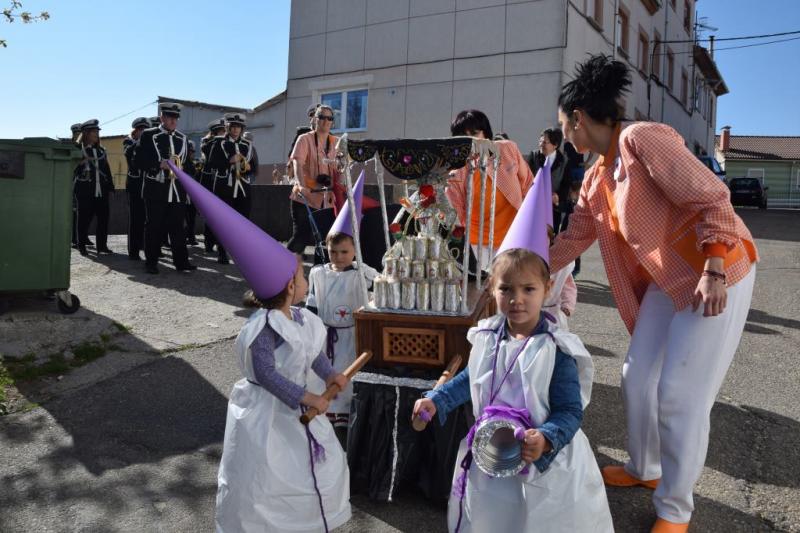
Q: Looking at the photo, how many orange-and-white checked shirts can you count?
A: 3